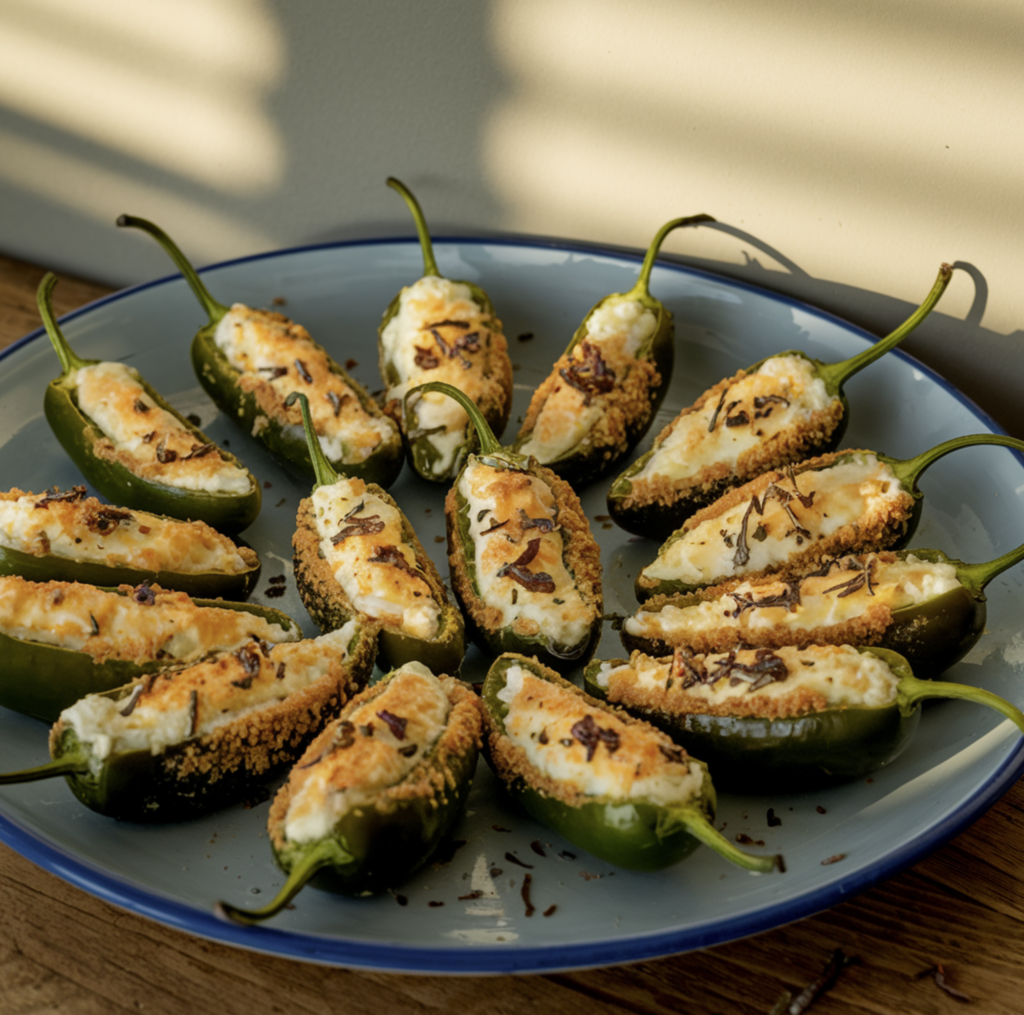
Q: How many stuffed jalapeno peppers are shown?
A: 15